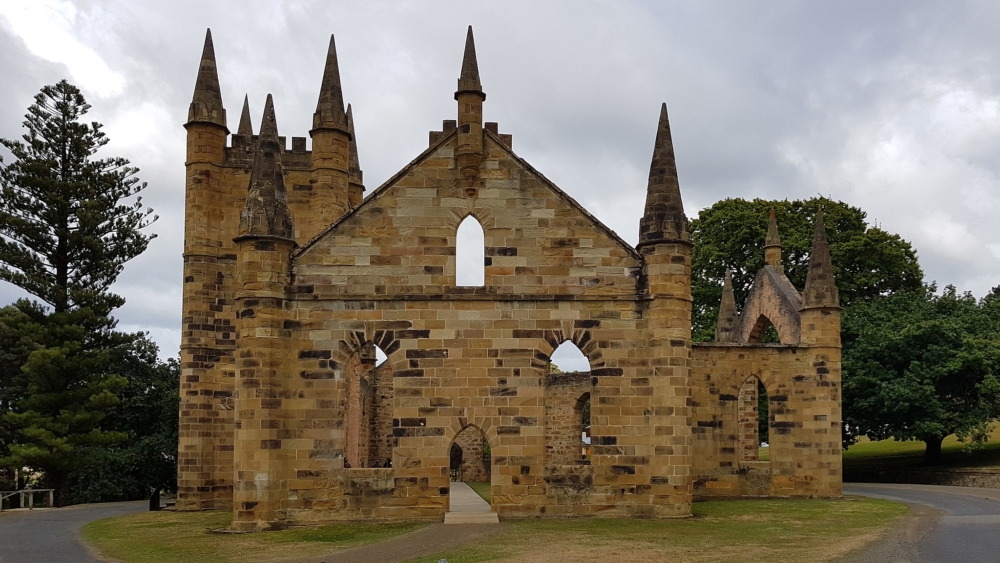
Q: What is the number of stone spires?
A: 10